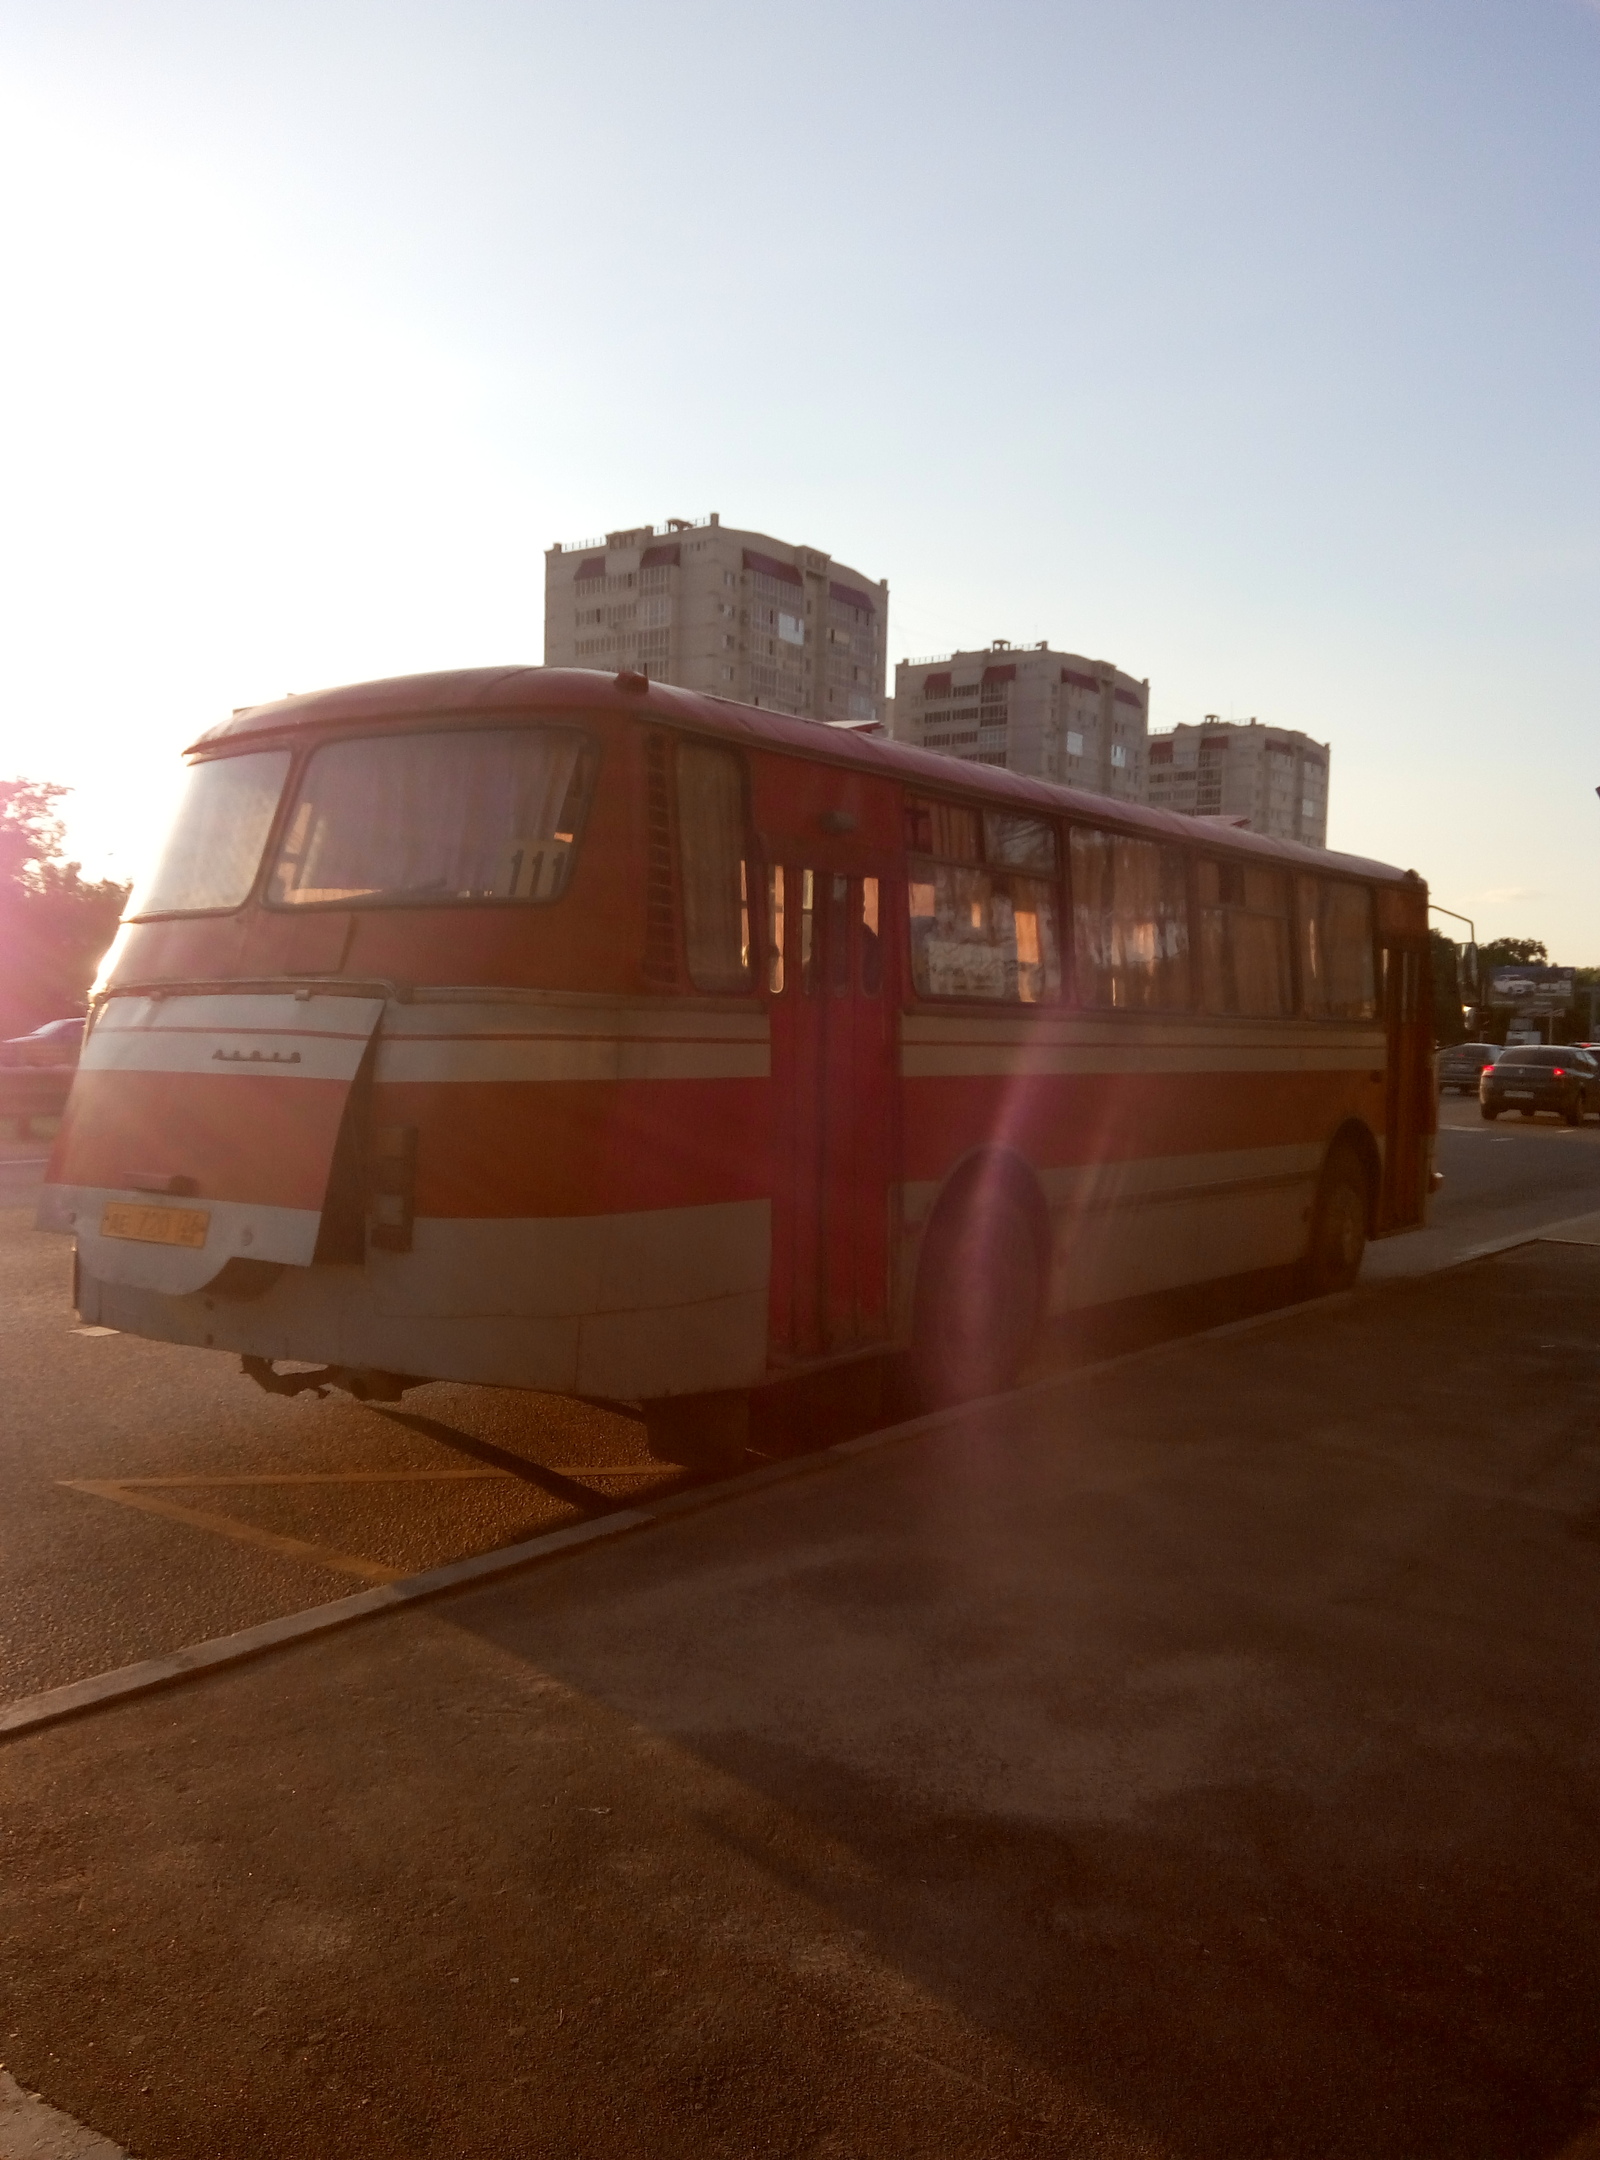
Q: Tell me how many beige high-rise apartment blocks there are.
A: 3